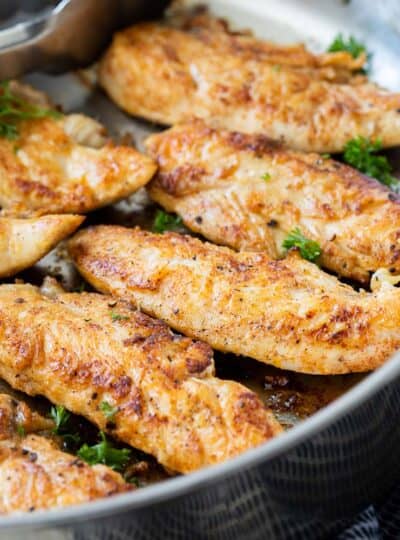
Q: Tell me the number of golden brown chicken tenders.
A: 7